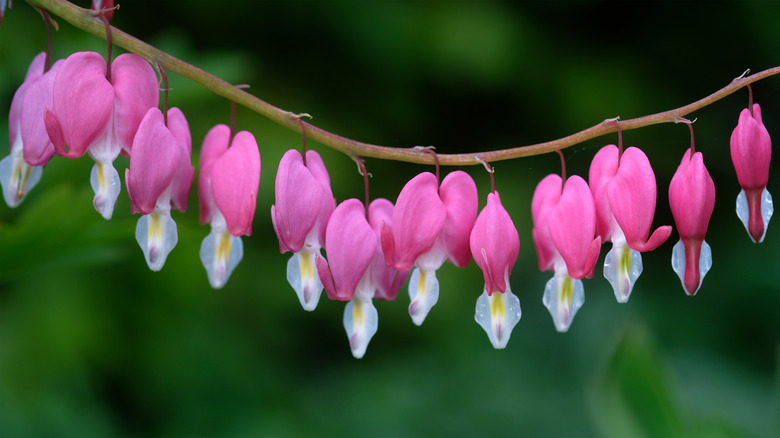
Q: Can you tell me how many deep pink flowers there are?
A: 12